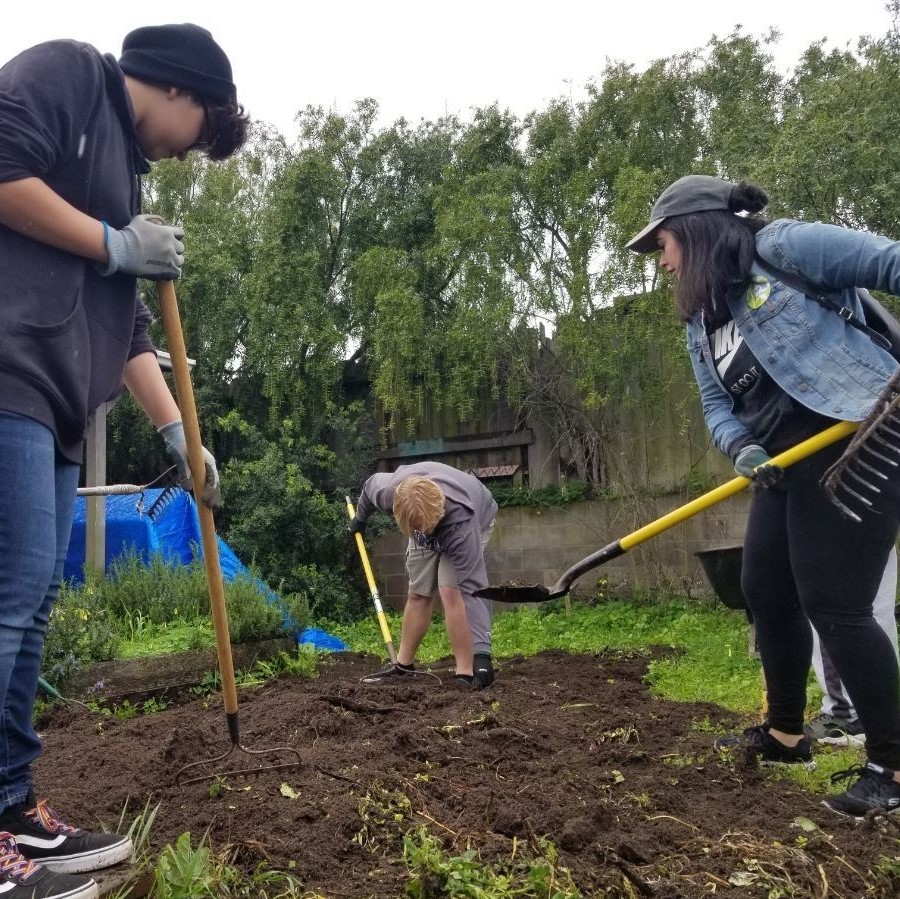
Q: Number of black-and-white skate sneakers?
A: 2